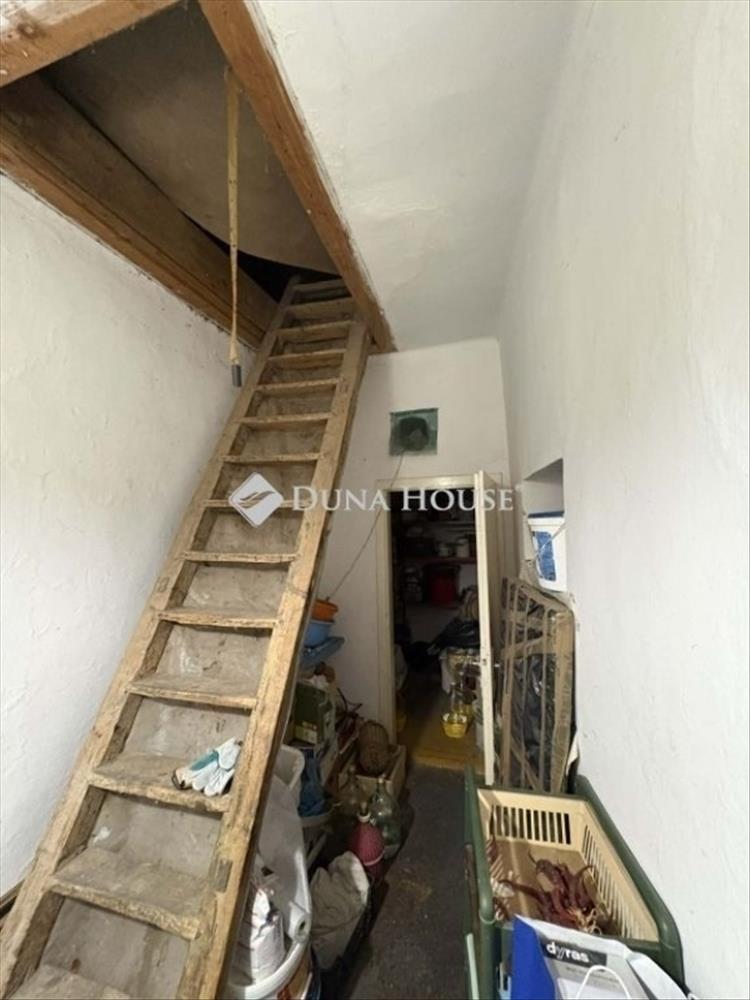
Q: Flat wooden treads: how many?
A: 14